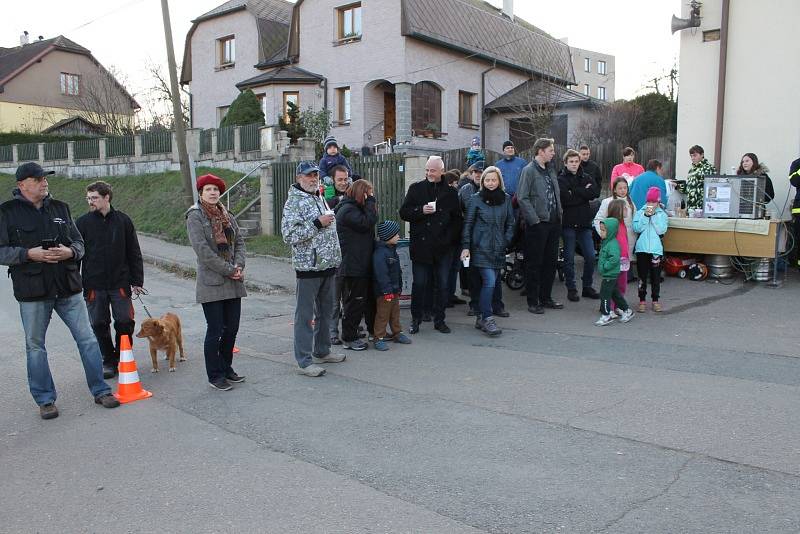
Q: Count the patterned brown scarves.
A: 1